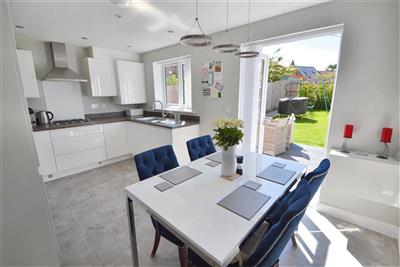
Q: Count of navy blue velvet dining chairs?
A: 4